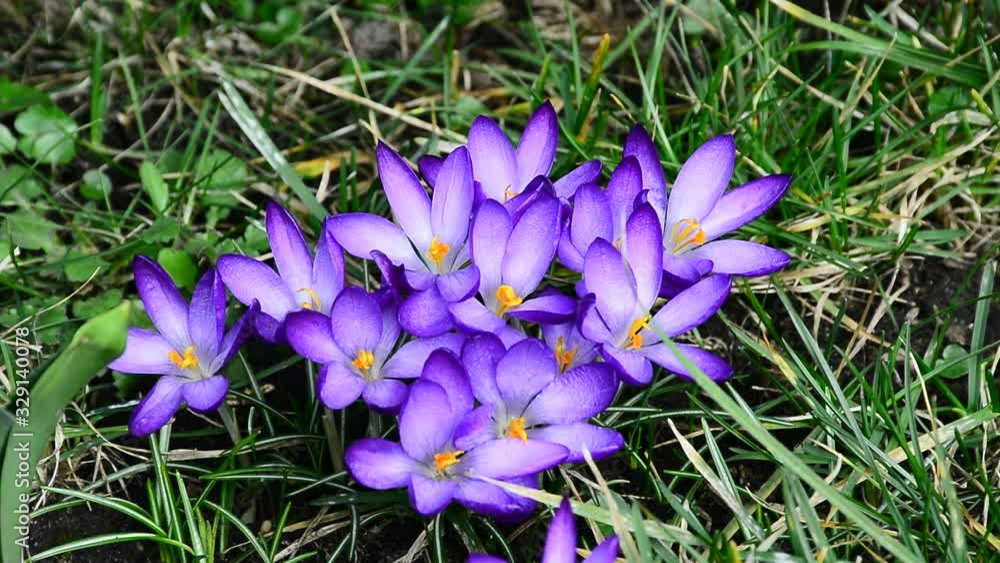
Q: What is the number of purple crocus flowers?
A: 13